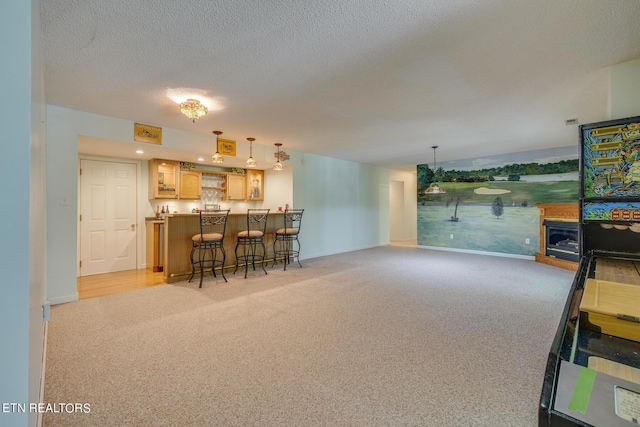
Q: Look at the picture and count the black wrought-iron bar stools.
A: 3